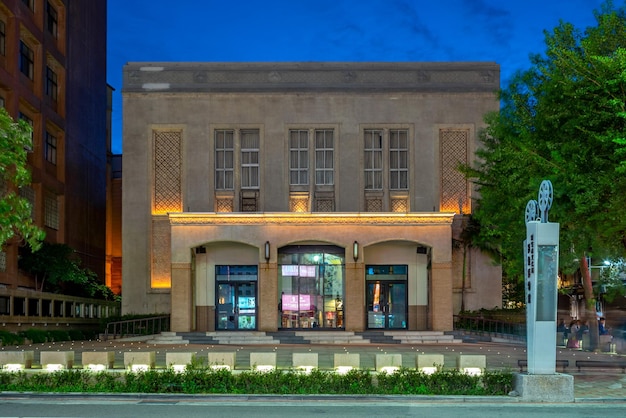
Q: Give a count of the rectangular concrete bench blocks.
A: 12